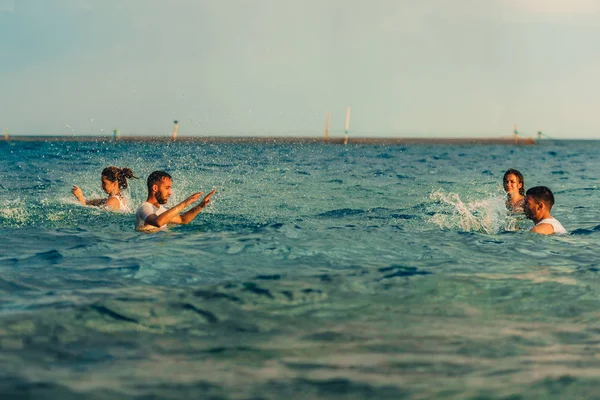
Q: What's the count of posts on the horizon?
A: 7